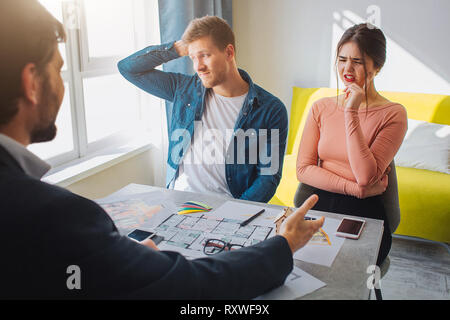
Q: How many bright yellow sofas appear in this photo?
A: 1